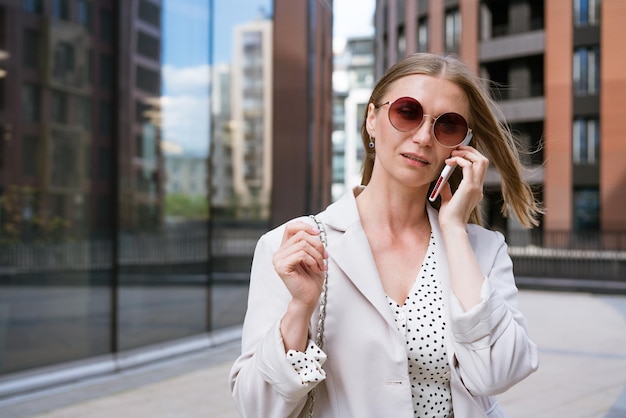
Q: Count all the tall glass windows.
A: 3